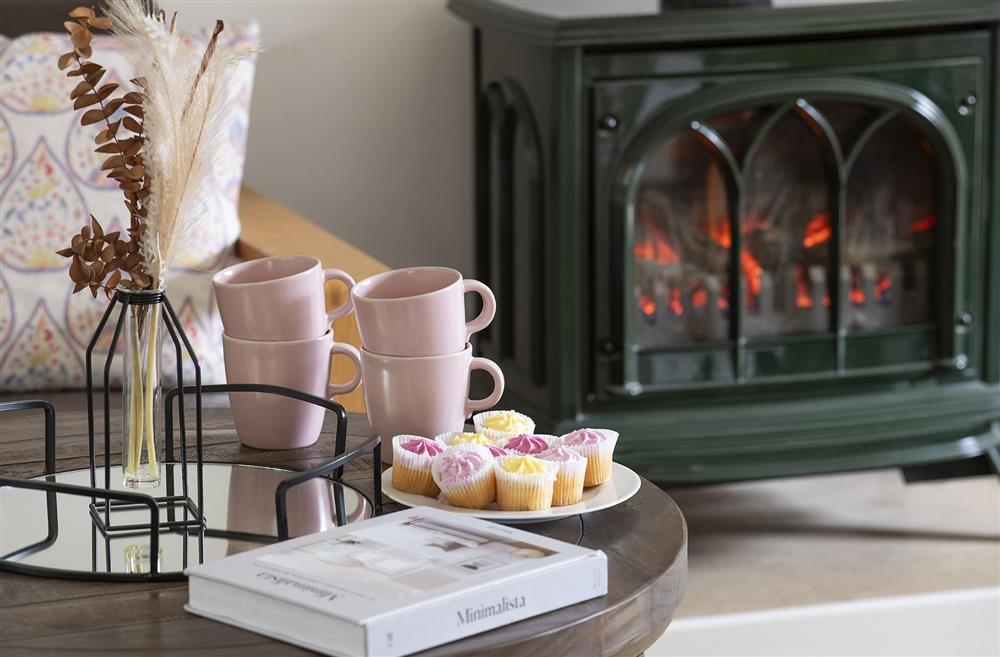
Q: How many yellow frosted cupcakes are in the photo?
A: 3